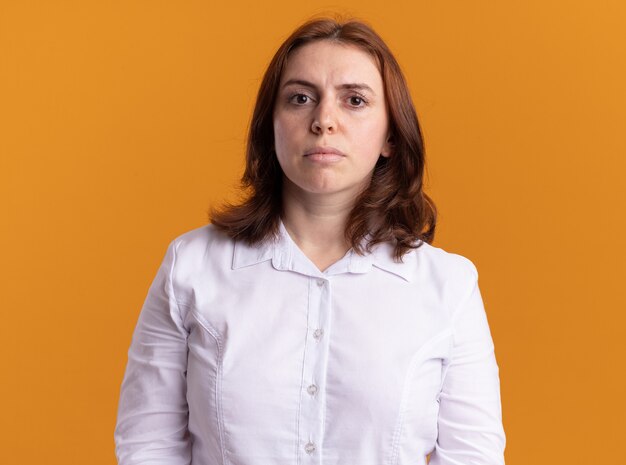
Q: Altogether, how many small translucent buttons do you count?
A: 4